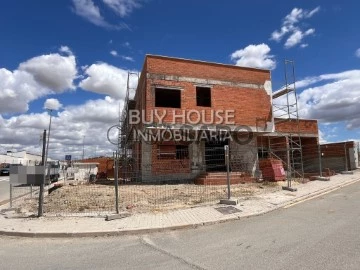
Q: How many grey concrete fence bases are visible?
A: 5